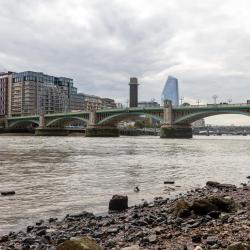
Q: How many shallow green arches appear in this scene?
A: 4